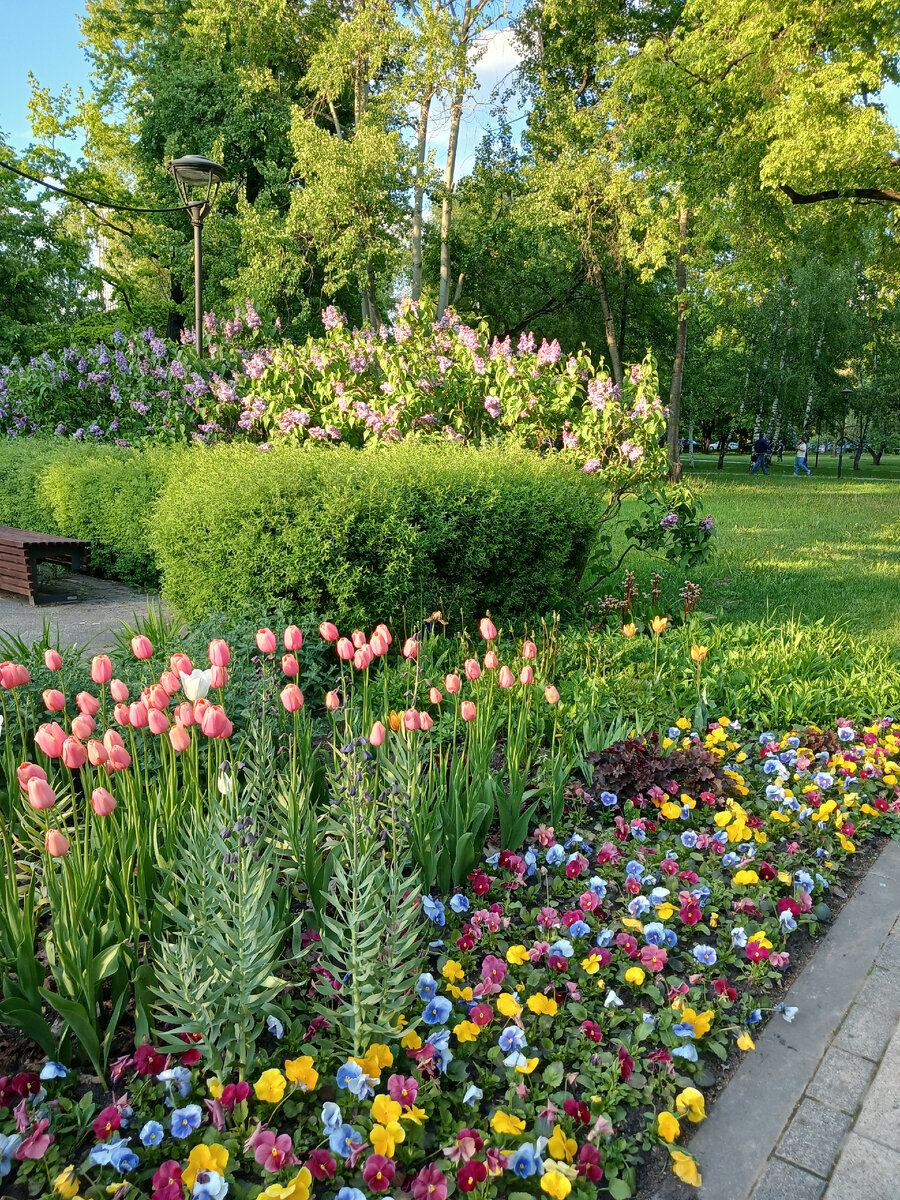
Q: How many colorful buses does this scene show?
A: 0